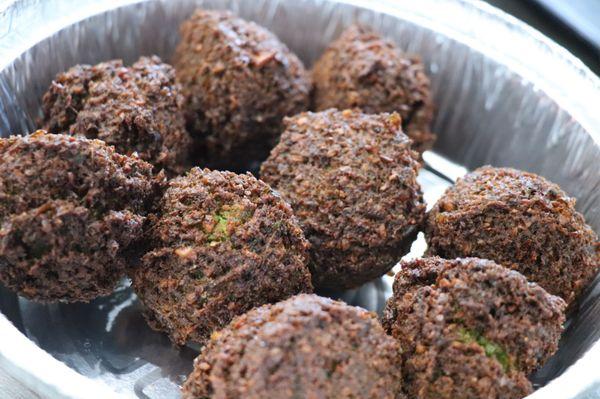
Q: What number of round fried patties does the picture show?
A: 9